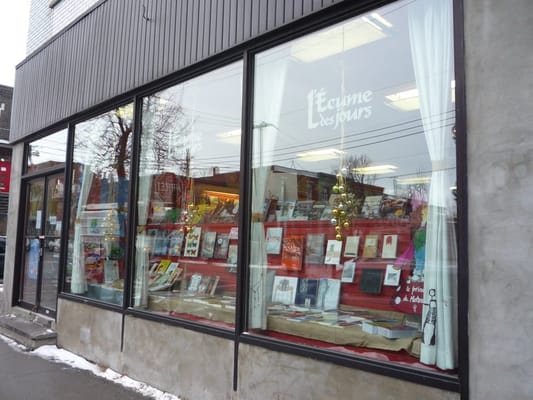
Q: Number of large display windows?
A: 3